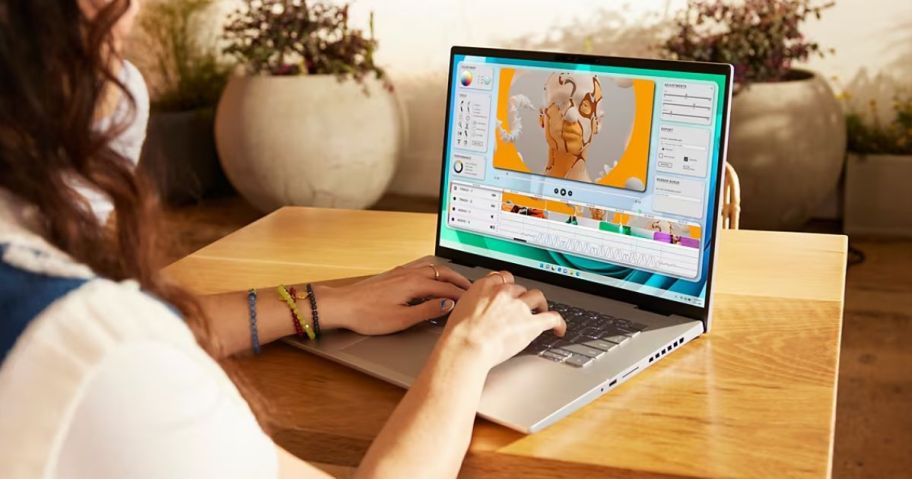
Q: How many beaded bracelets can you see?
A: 4